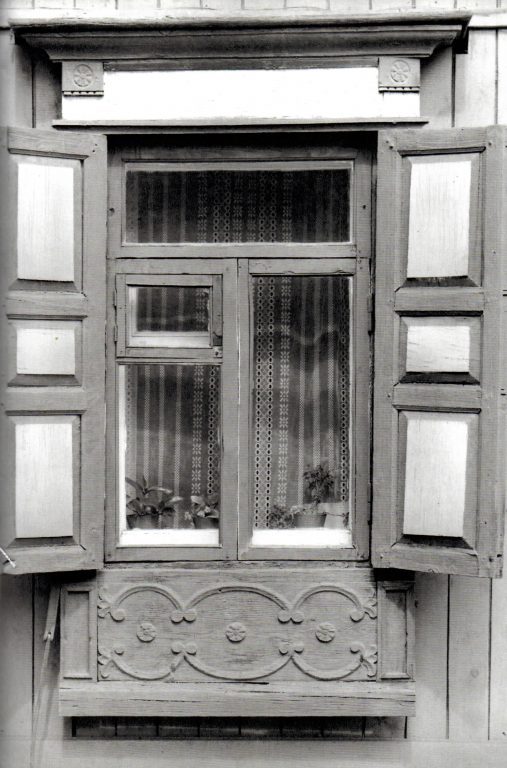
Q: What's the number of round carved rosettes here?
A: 5